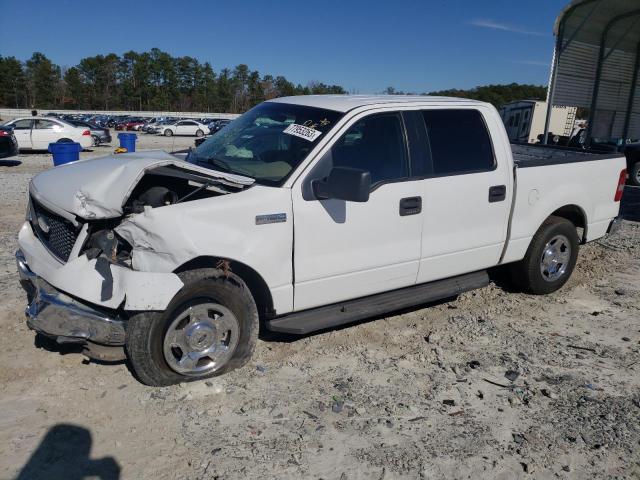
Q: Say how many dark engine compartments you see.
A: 1